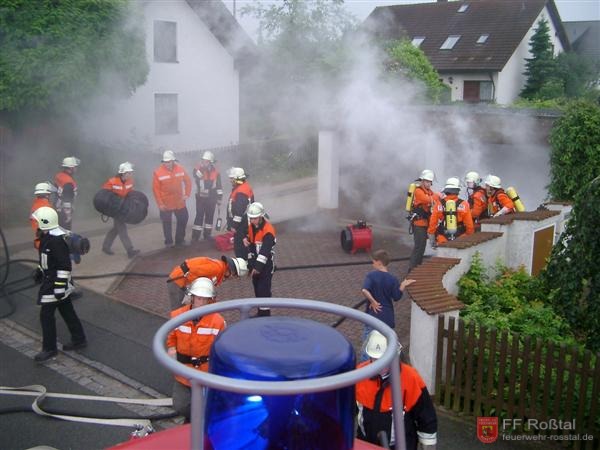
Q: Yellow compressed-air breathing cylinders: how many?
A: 3